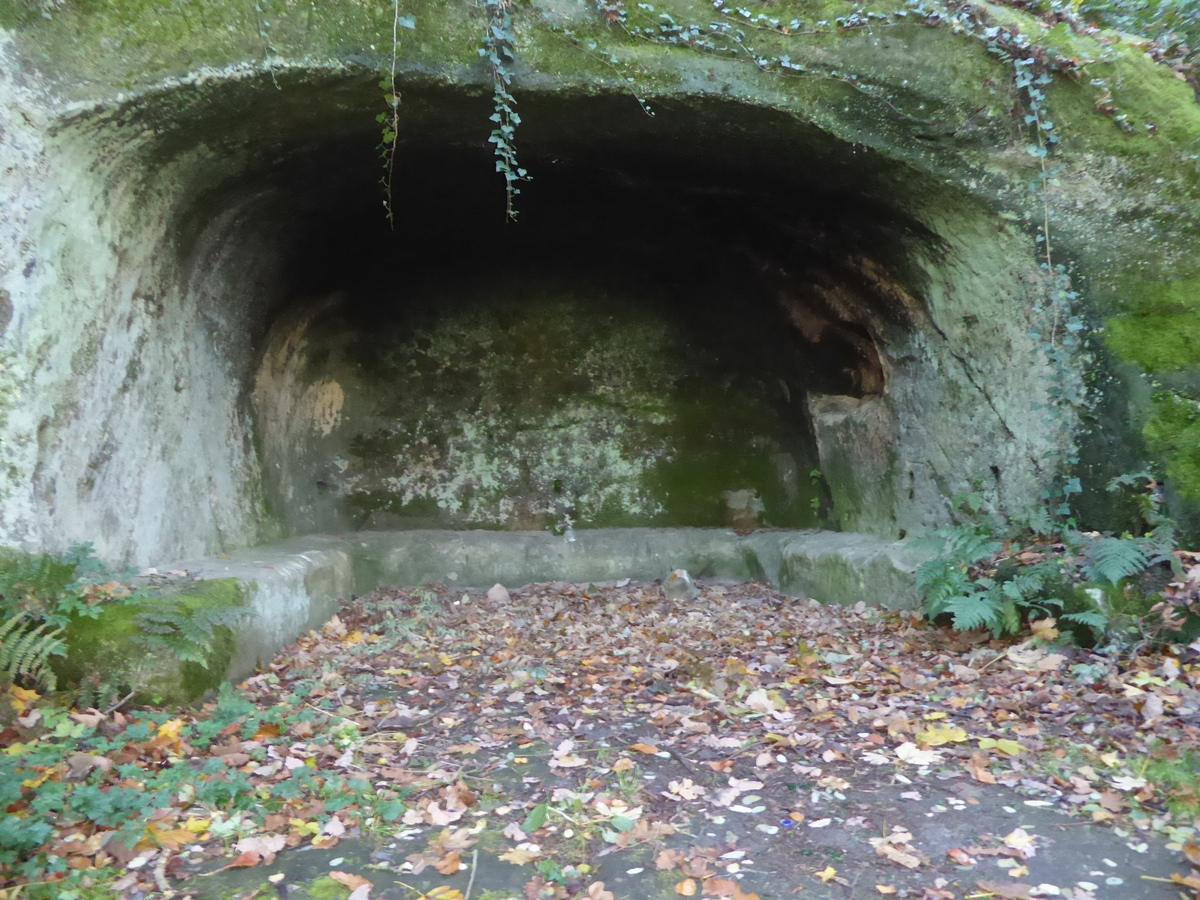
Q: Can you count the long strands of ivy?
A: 3